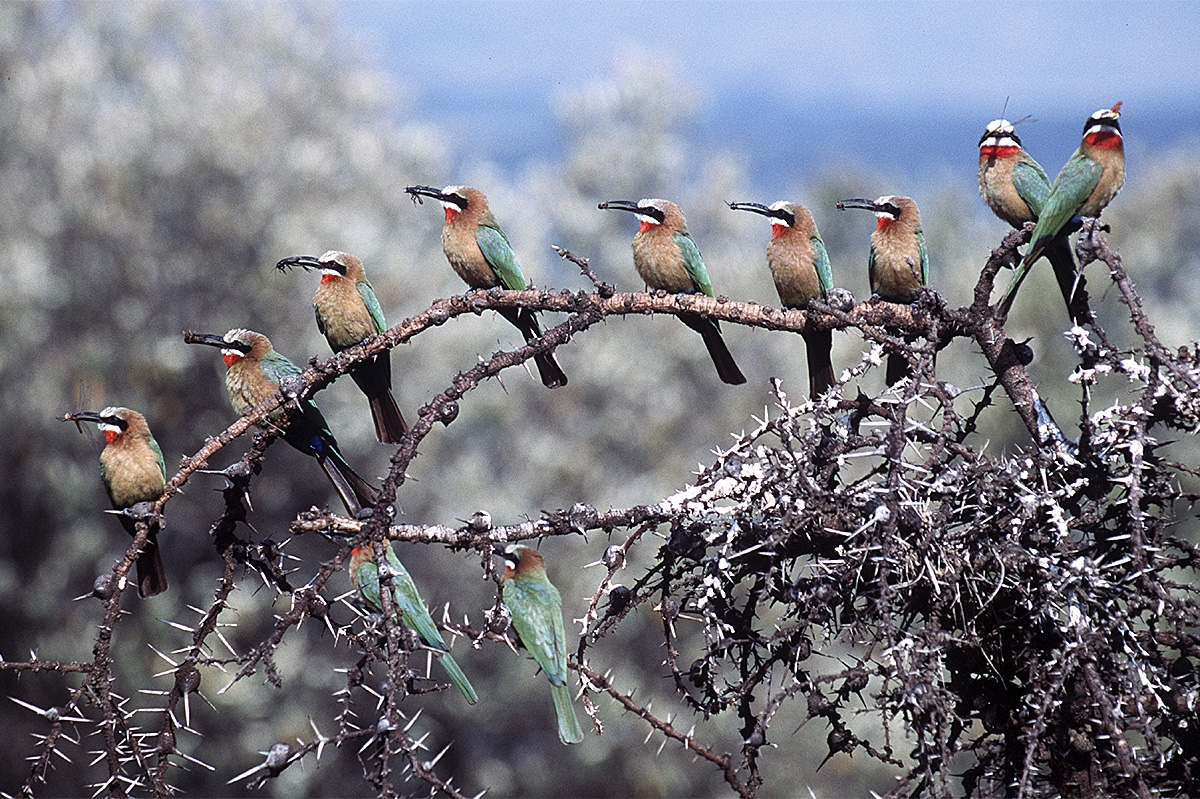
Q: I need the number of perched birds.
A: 11